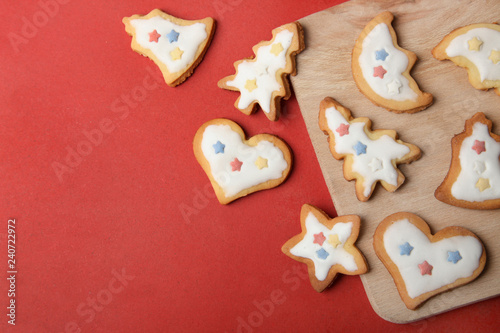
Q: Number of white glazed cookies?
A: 9